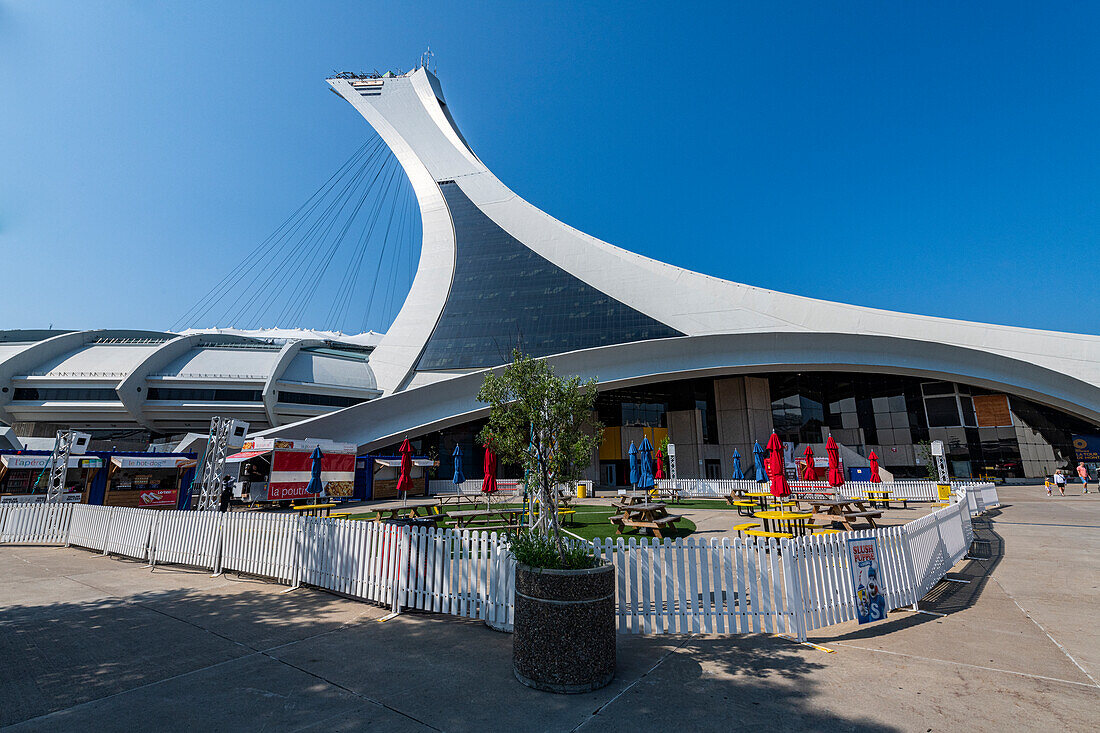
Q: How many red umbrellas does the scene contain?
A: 7